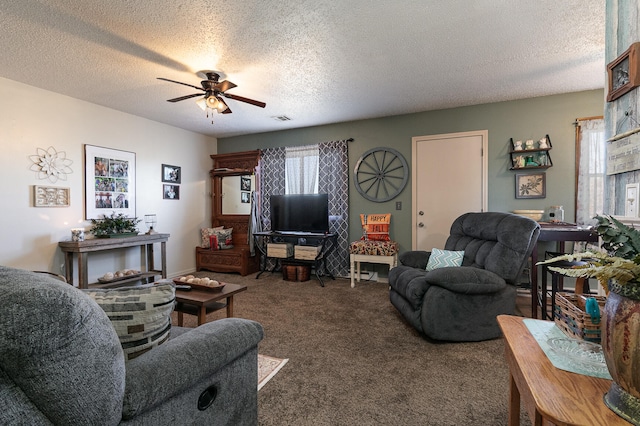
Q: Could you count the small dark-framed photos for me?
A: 2